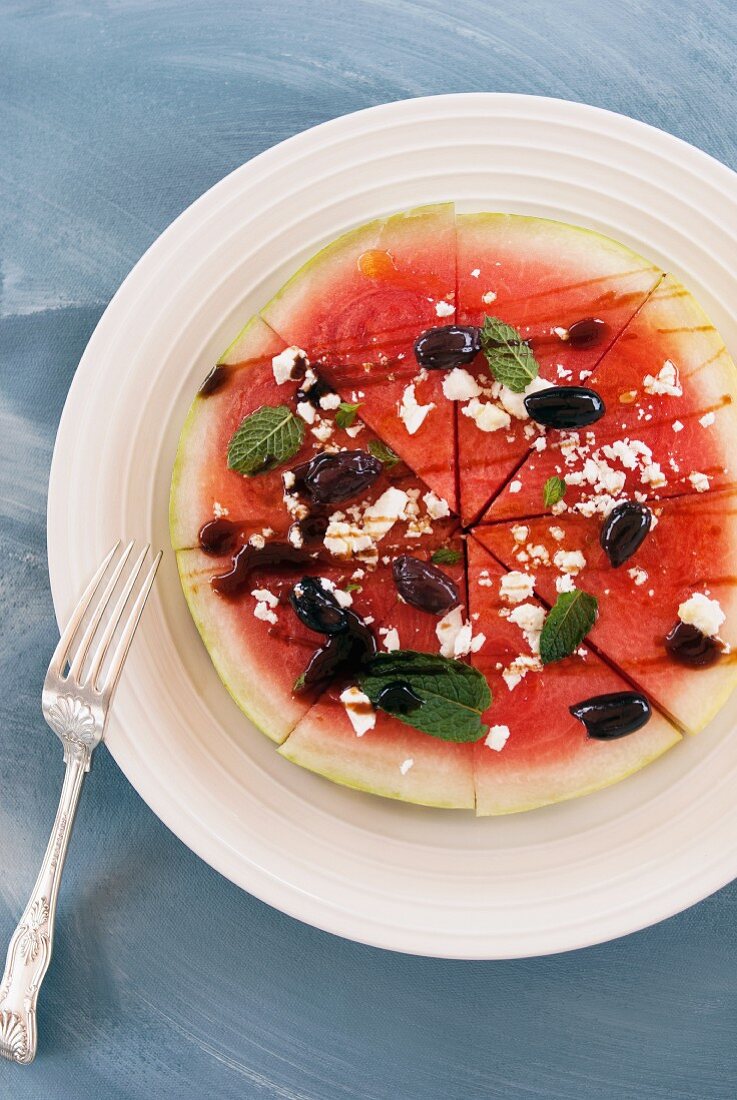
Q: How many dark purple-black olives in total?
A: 7